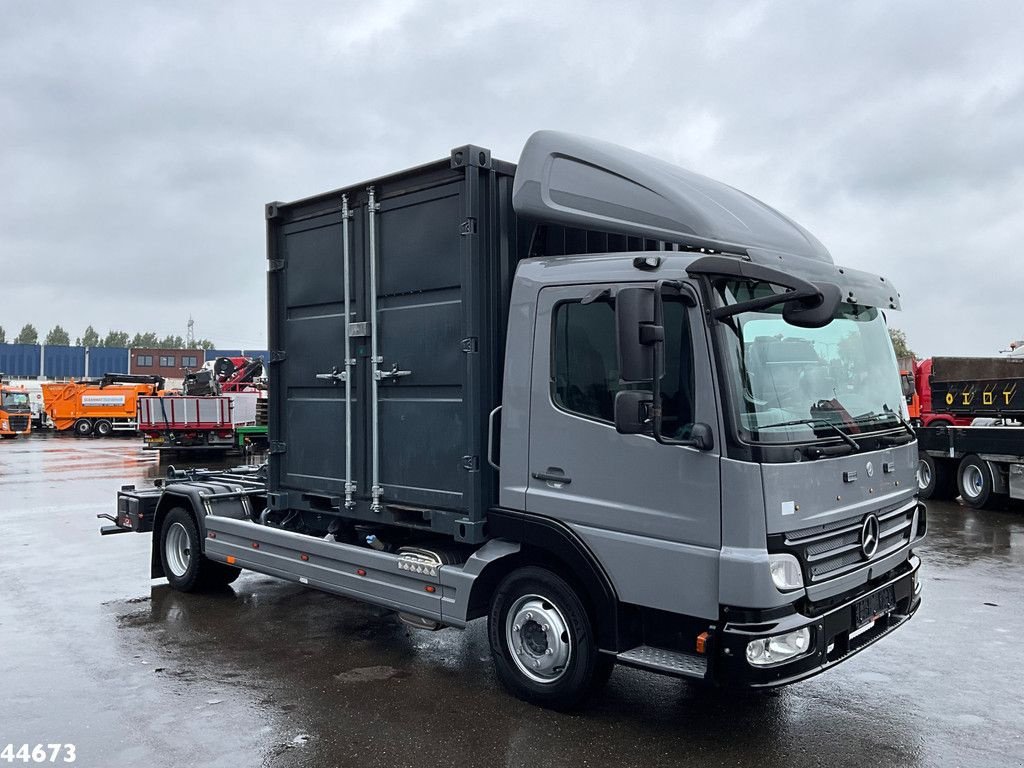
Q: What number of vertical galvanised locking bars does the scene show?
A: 2